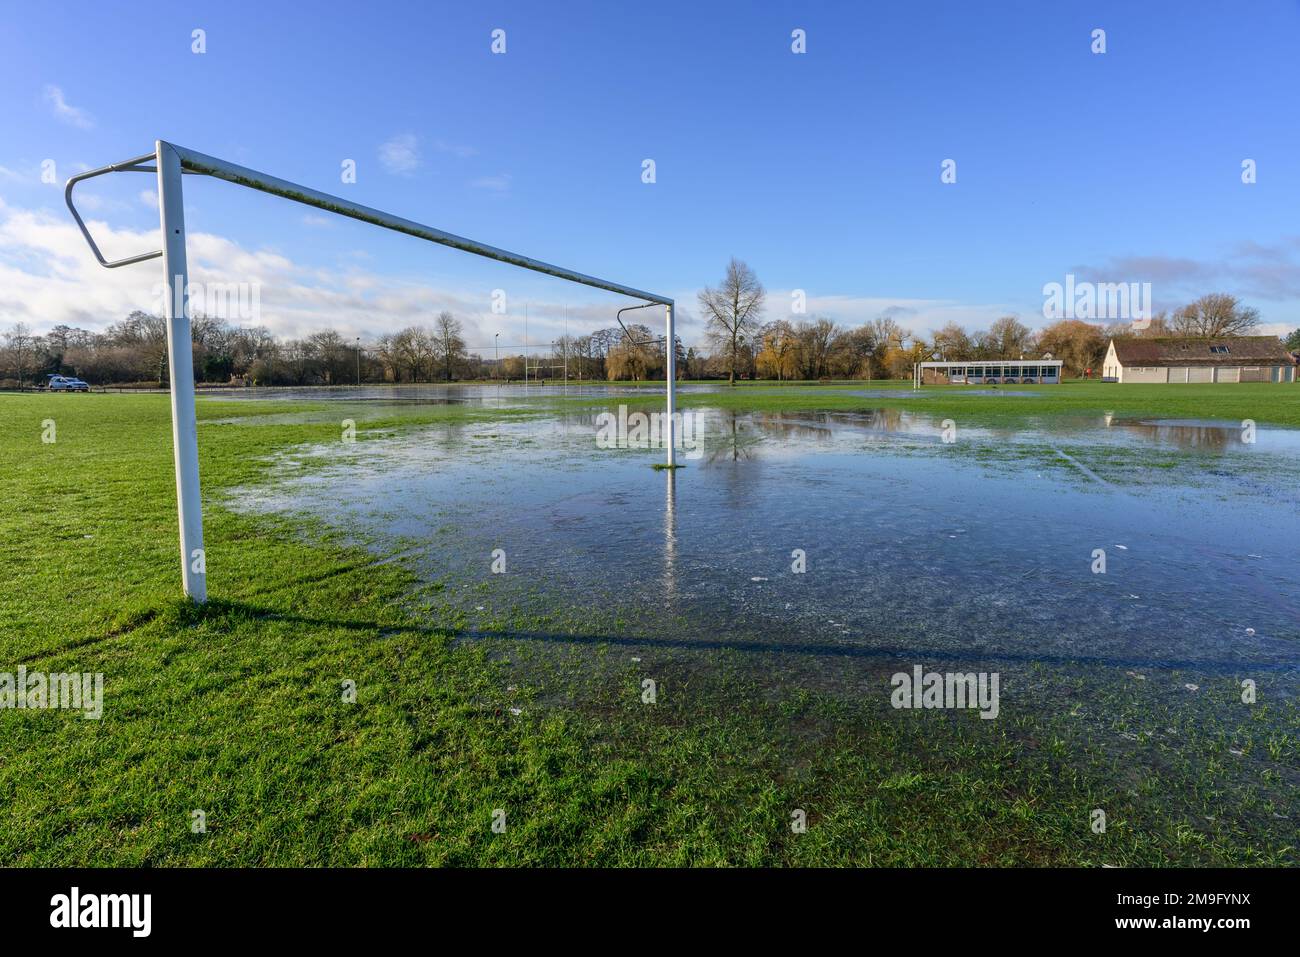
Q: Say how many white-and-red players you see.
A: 0